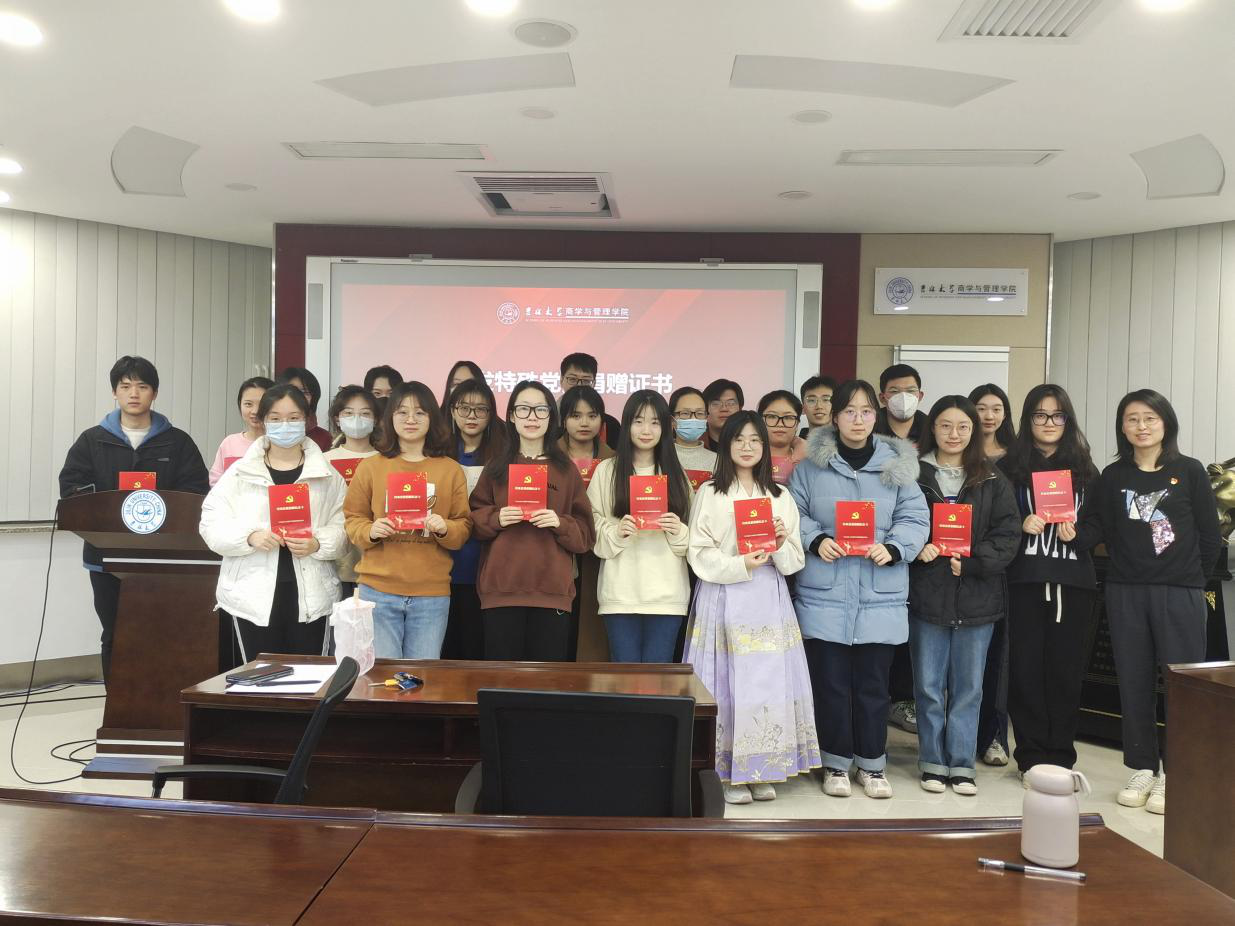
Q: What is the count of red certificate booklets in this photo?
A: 14